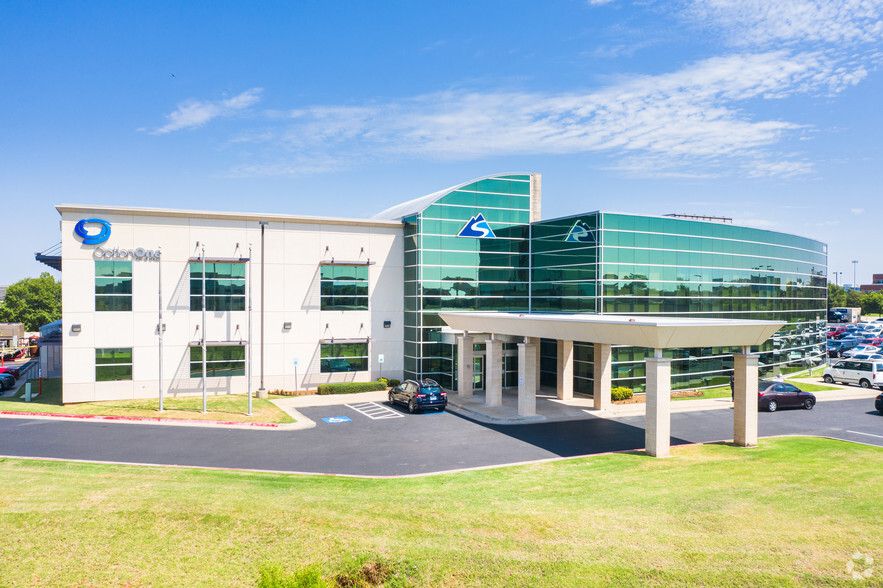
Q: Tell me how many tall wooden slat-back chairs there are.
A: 0